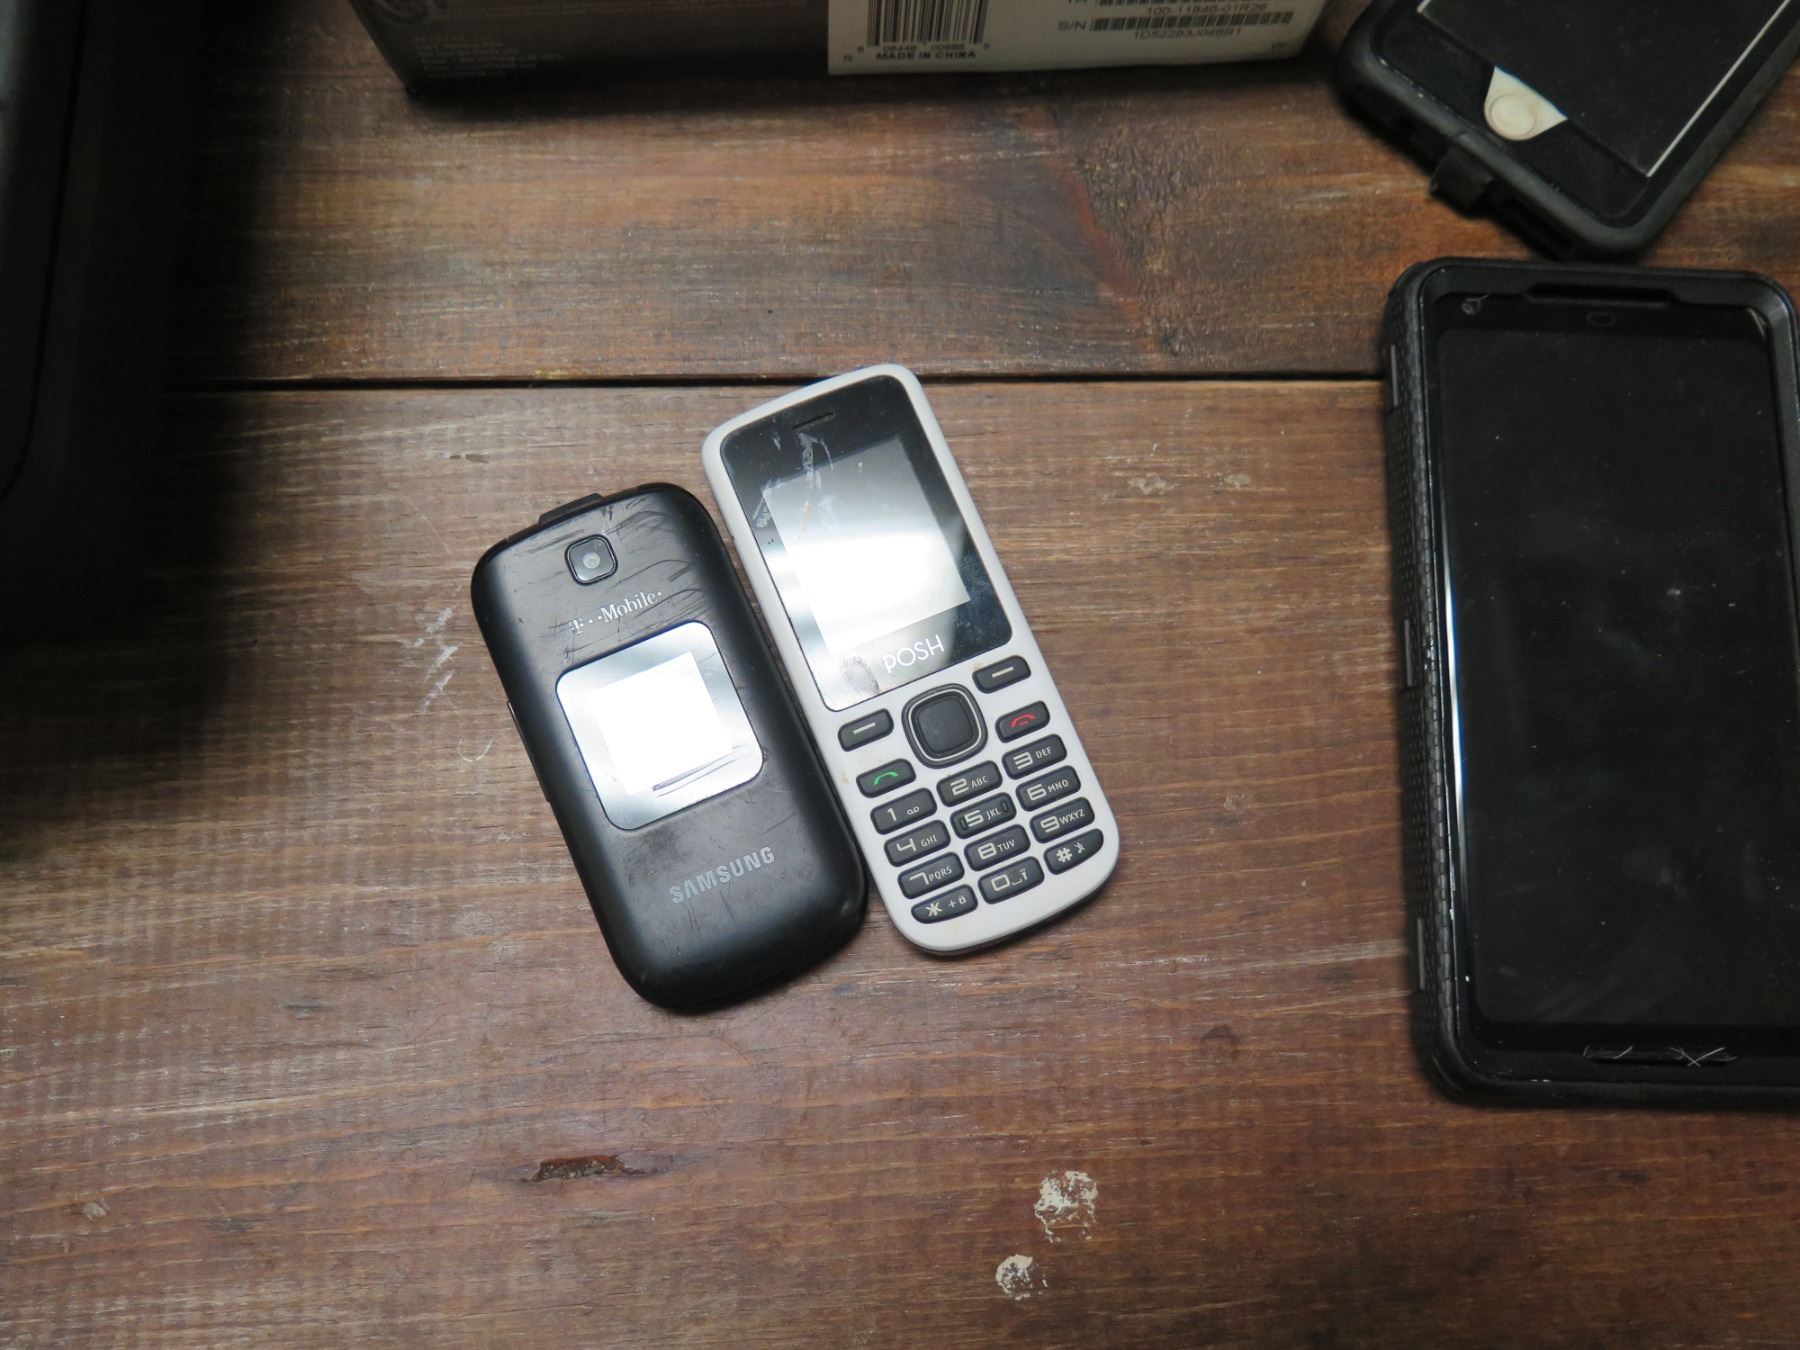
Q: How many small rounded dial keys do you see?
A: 12